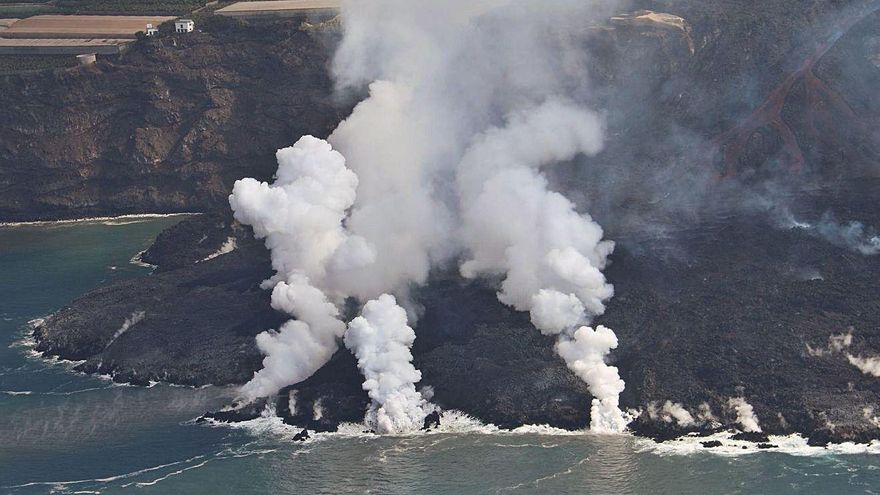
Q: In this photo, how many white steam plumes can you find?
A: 3